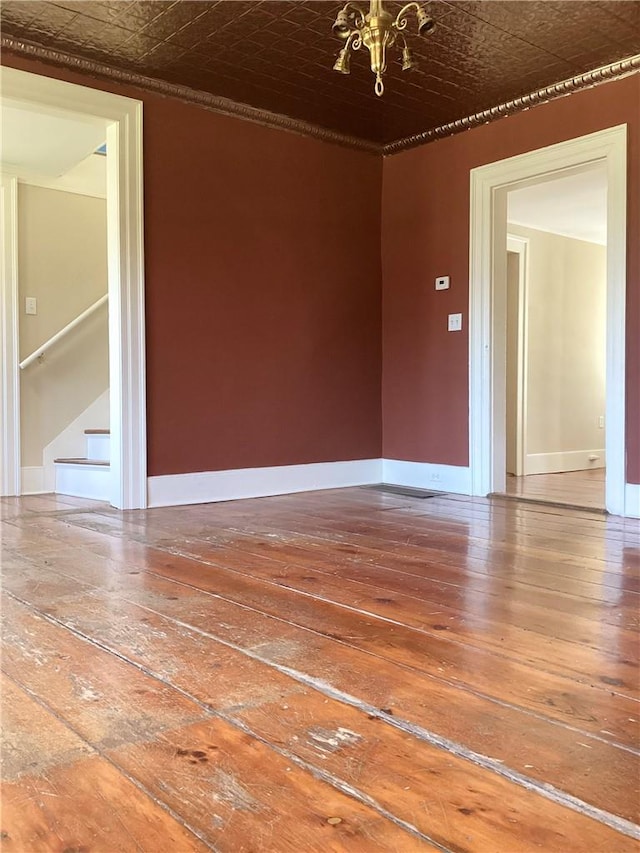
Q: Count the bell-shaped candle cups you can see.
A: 4